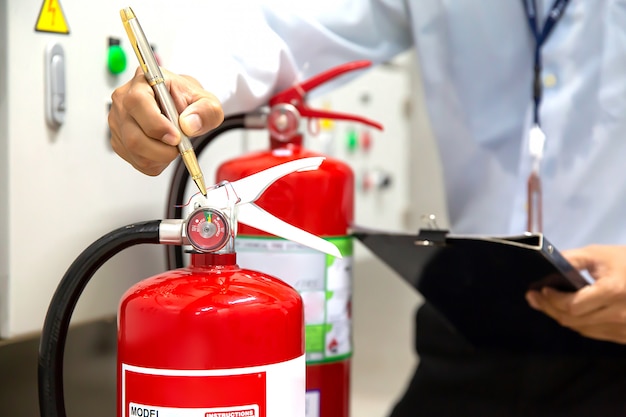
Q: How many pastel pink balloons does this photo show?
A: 0